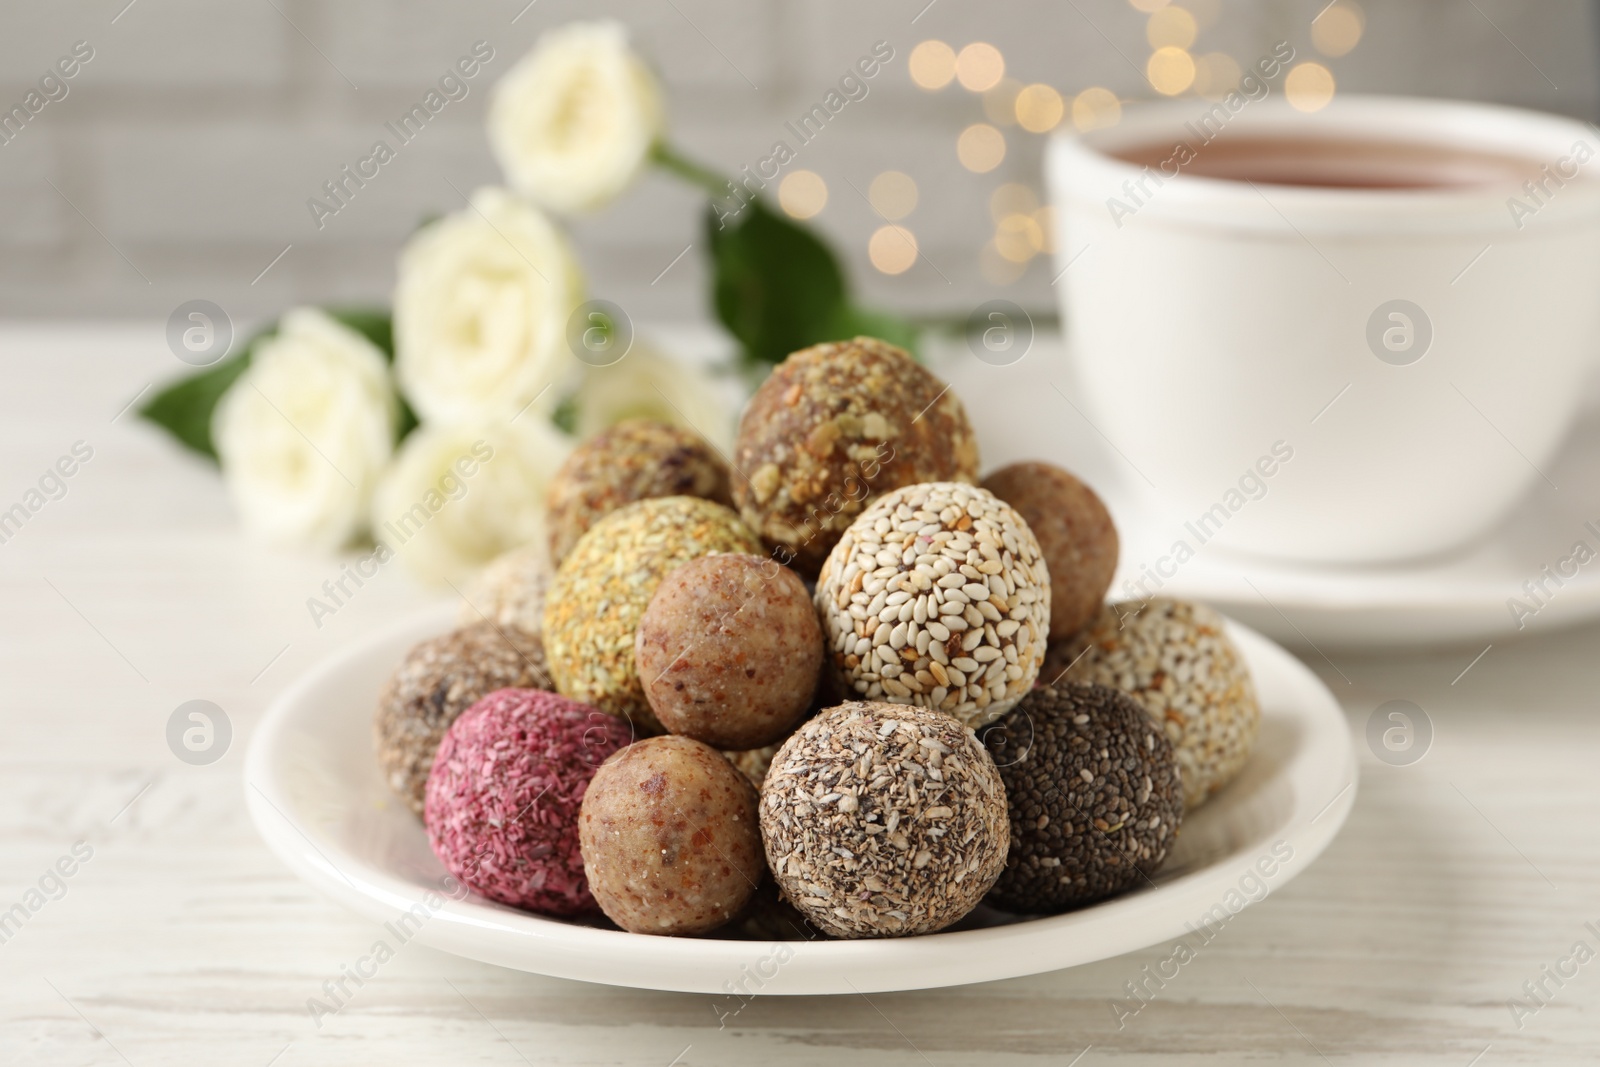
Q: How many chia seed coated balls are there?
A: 1